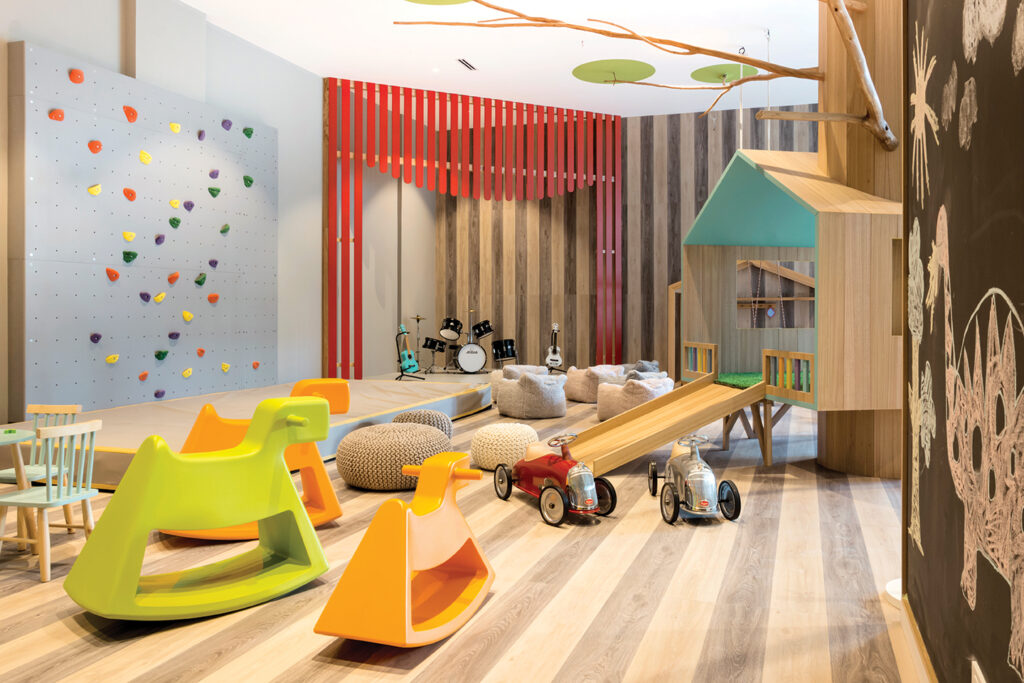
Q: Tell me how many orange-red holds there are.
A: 11